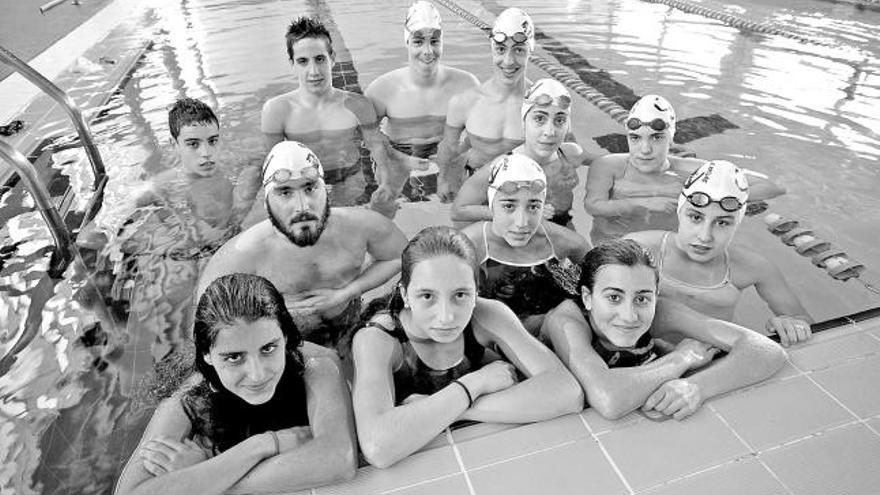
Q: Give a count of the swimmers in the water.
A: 12